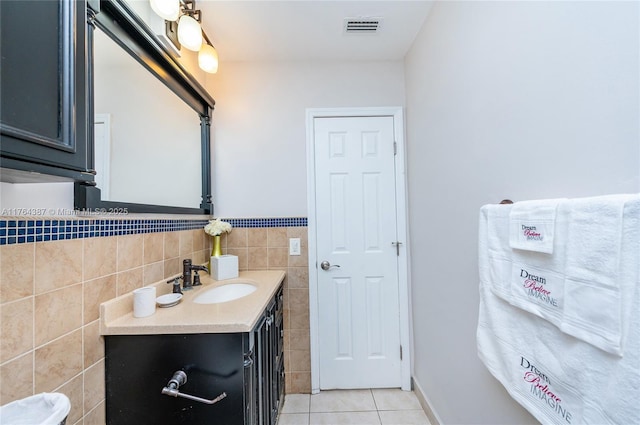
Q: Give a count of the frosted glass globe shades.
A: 3